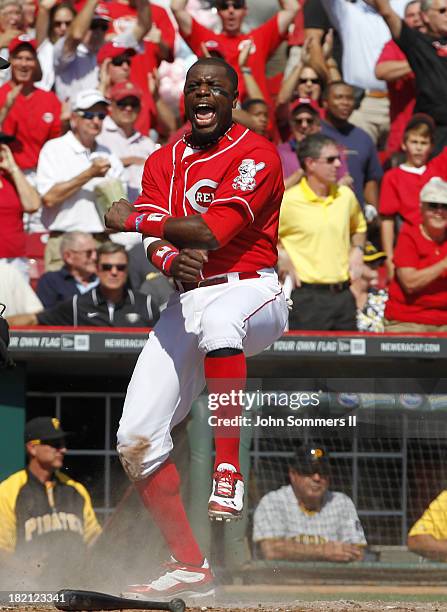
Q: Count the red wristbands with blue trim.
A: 2